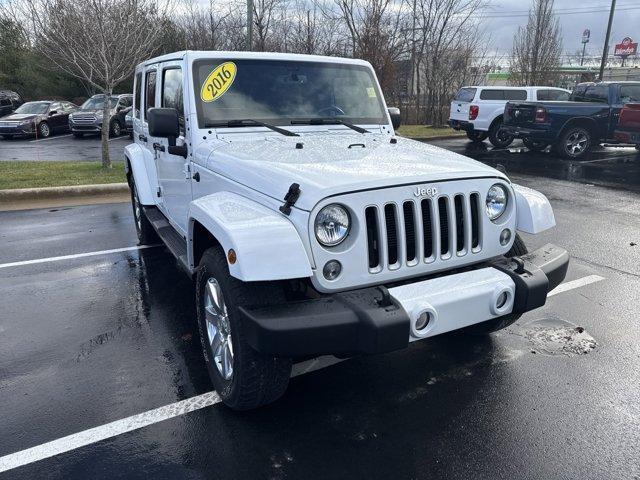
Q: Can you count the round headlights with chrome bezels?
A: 2